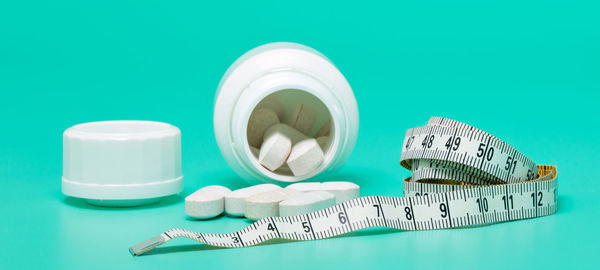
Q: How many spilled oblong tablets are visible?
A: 5